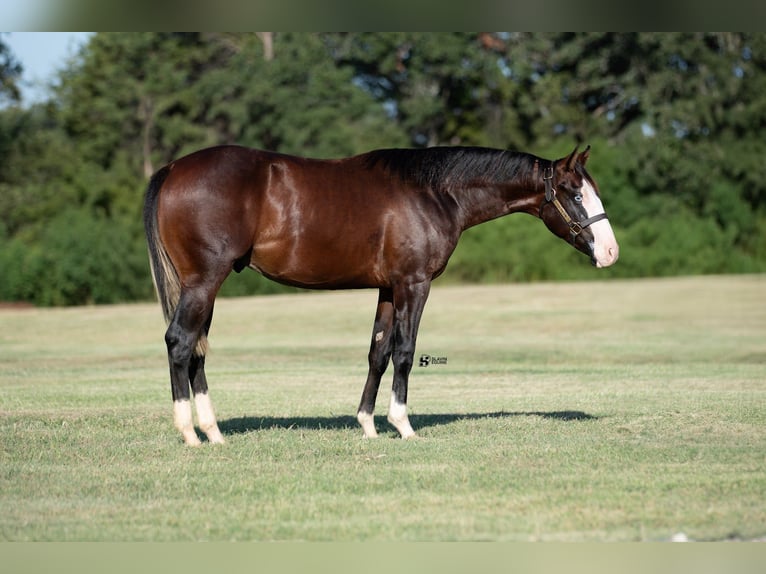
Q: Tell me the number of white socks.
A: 4